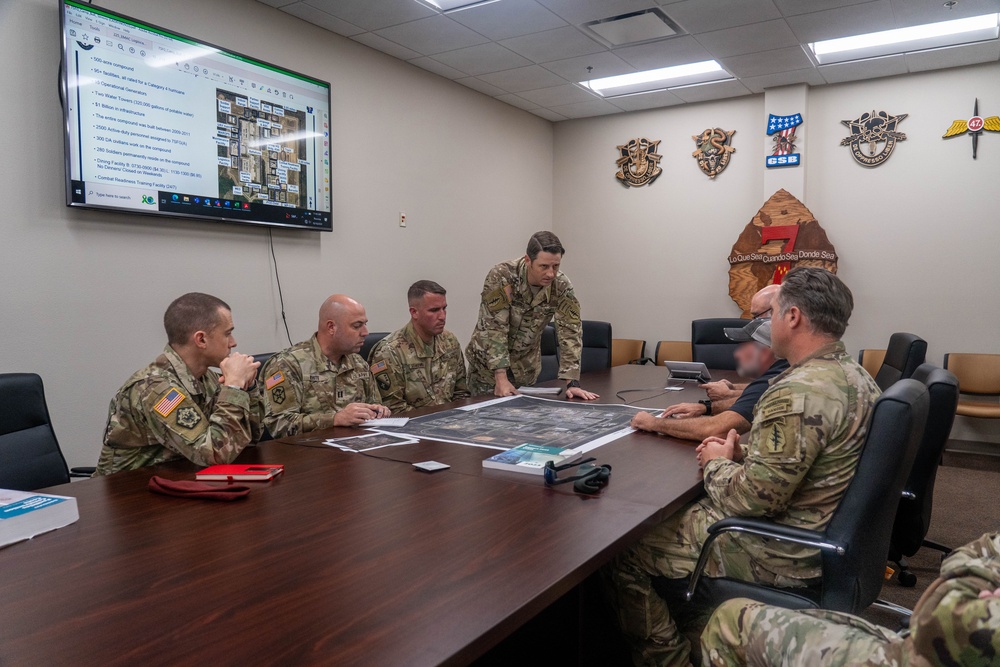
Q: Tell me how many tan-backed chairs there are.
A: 4